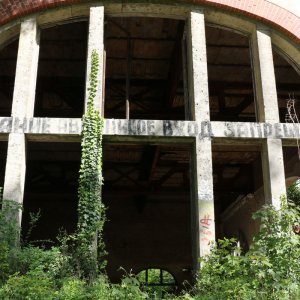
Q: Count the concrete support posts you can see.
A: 4